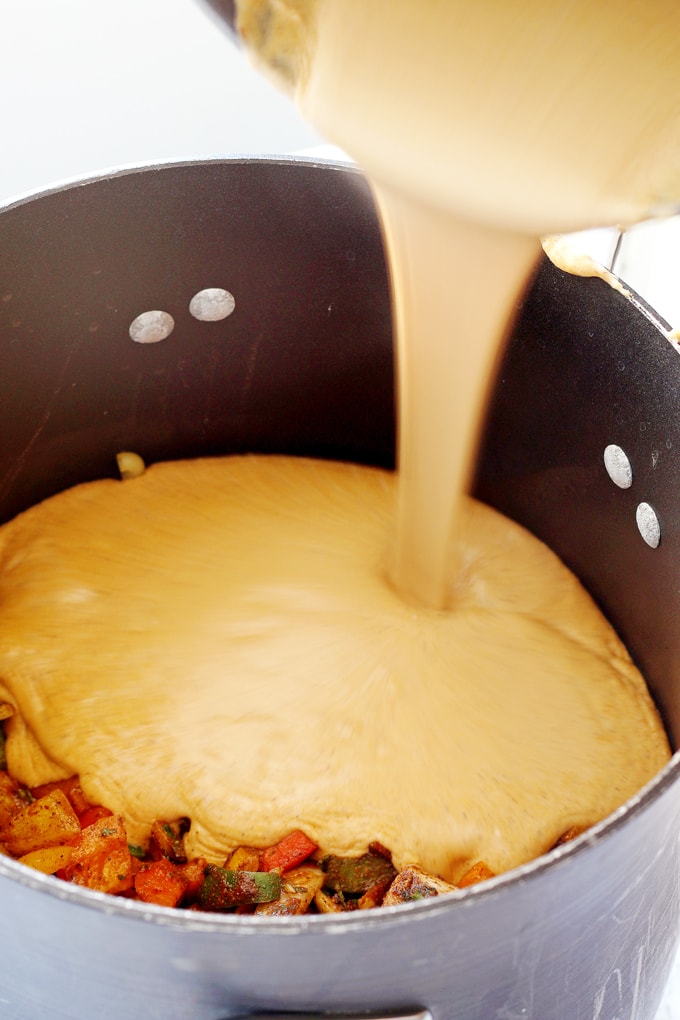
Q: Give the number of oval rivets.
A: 4